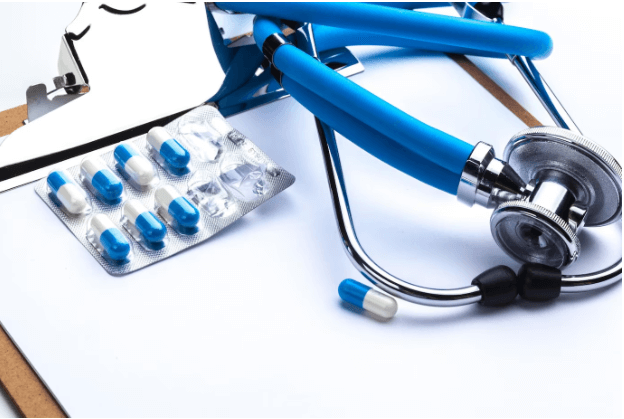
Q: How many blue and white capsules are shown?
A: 8